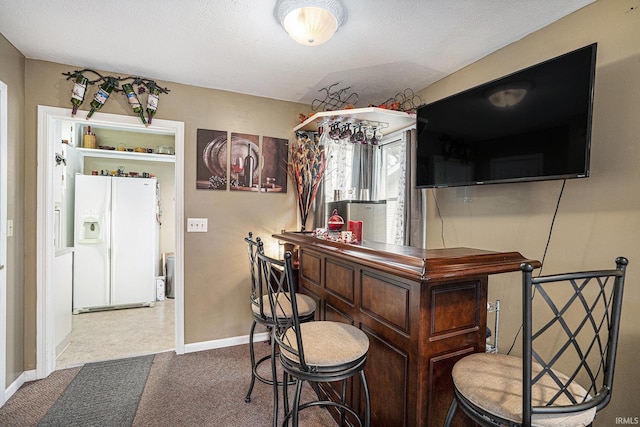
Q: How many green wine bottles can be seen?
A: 4